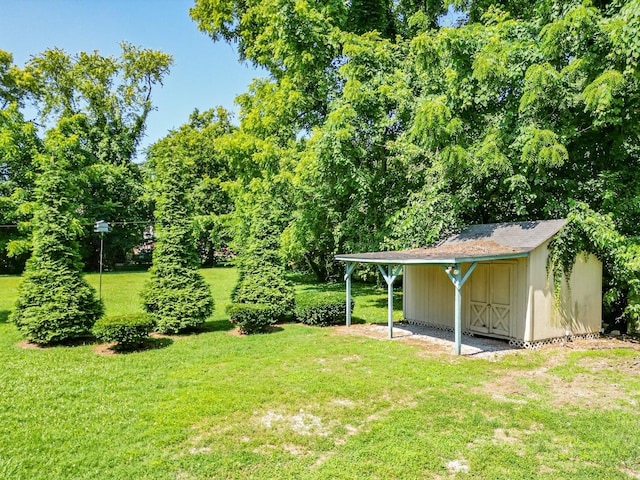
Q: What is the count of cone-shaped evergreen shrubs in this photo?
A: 3